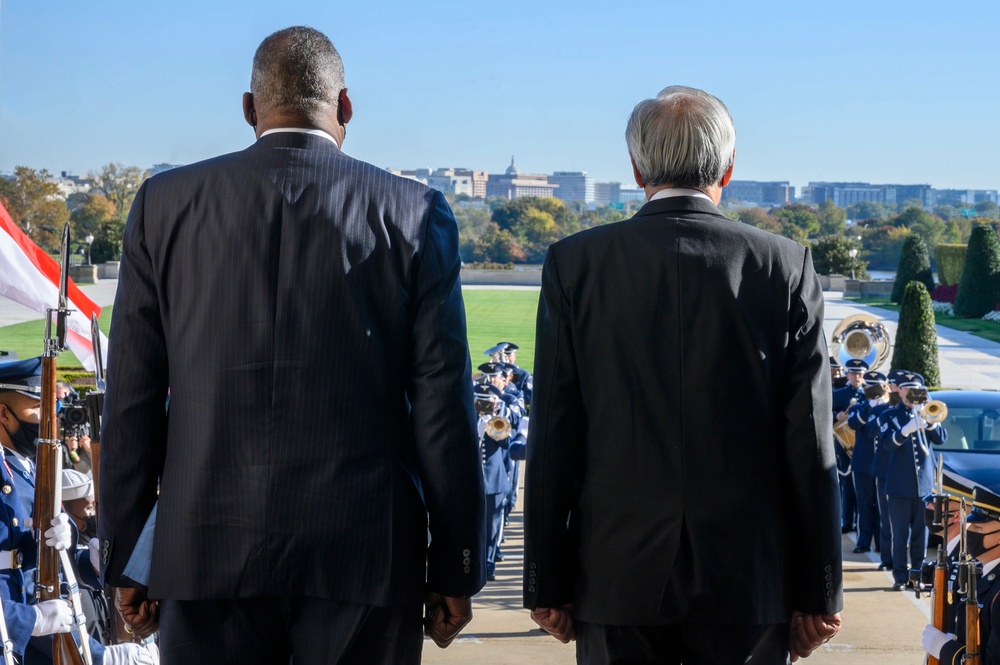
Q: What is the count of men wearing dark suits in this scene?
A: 2